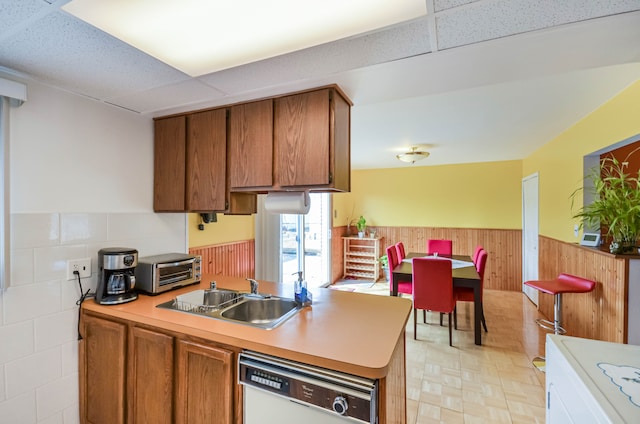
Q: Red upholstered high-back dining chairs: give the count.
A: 6